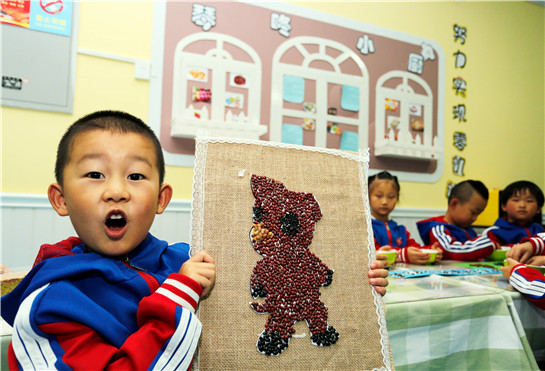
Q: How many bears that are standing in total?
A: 1